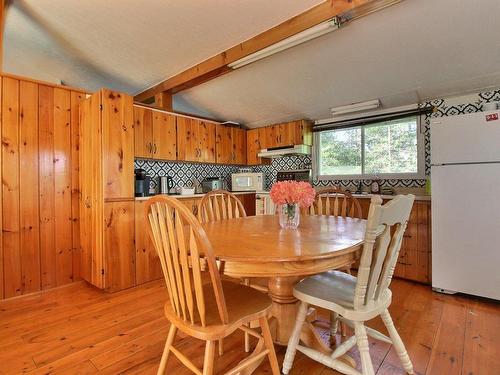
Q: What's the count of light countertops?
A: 2